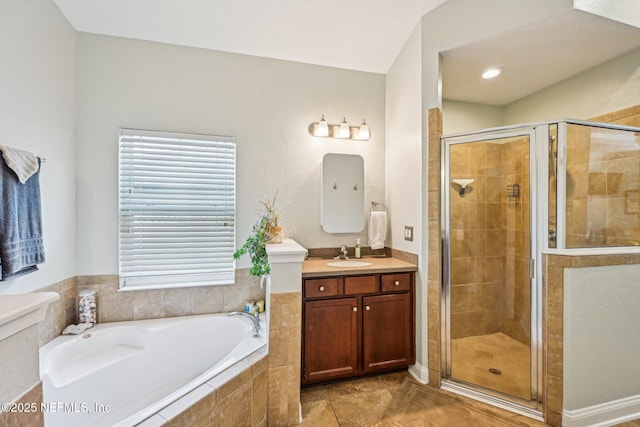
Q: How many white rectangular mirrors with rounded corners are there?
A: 1